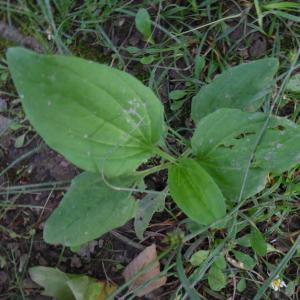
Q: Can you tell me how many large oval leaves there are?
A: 5